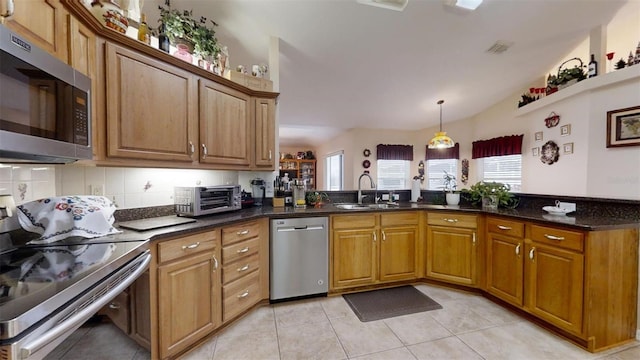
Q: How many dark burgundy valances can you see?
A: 3